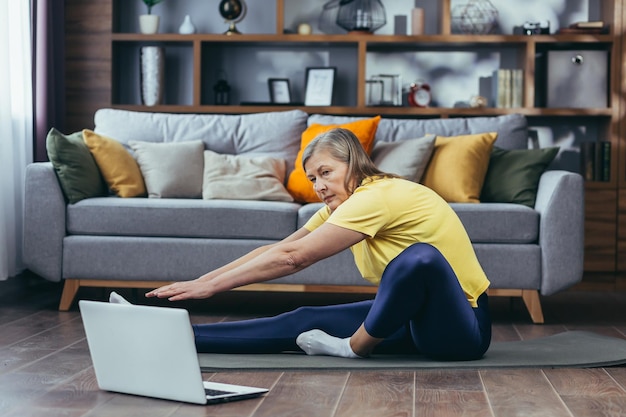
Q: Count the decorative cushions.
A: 8